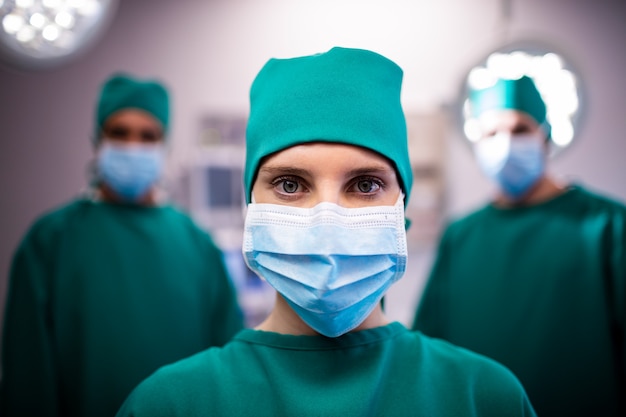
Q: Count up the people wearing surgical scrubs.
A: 3